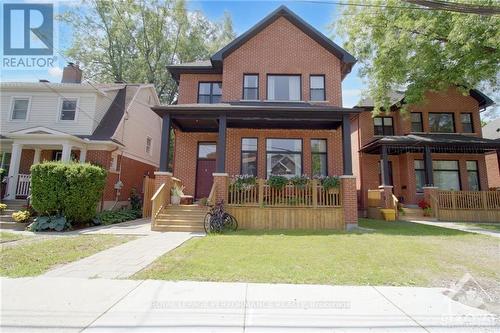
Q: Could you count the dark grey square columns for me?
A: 5